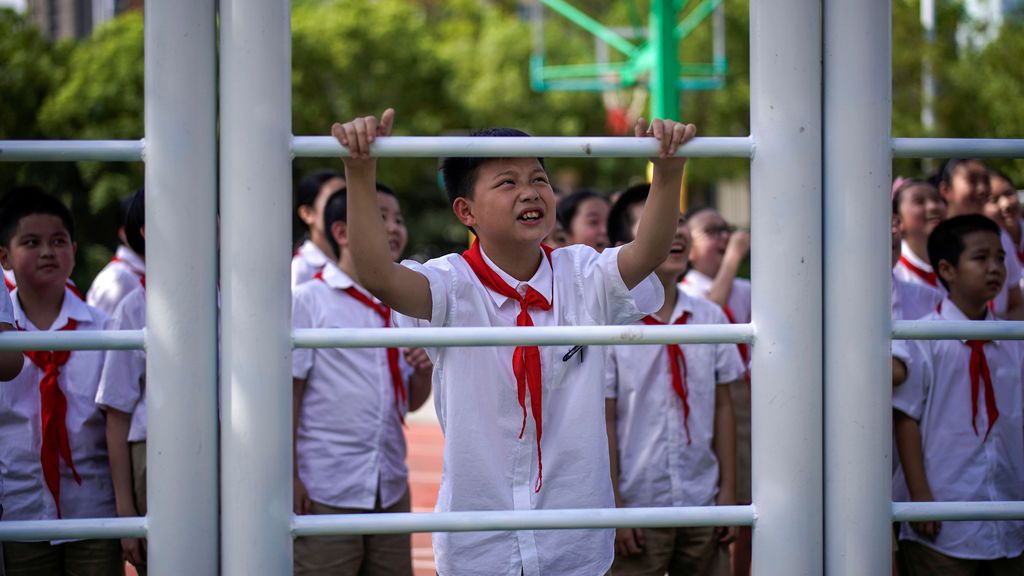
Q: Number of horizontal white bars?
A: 9